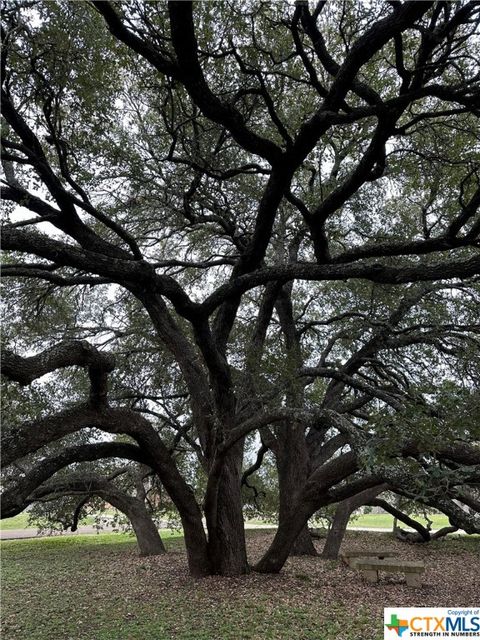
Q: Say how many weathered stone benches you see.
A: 2